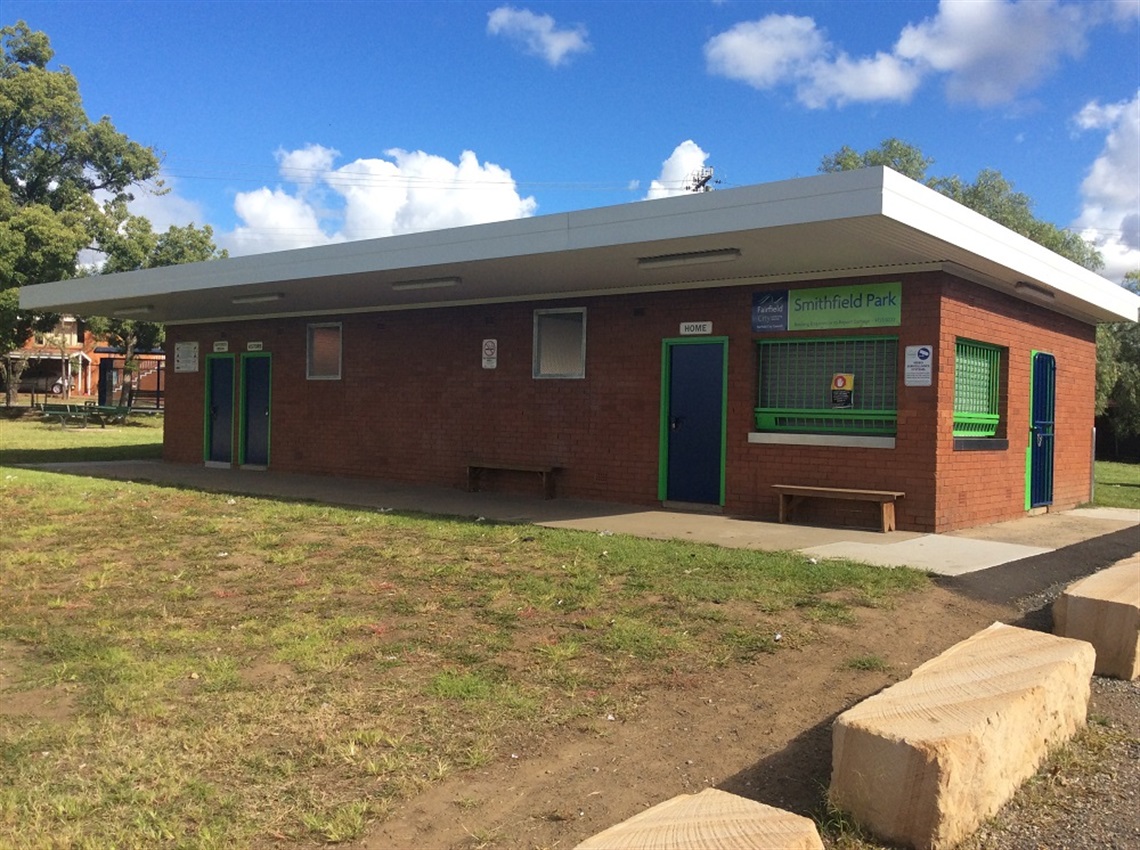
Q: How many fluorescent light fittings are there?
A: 5